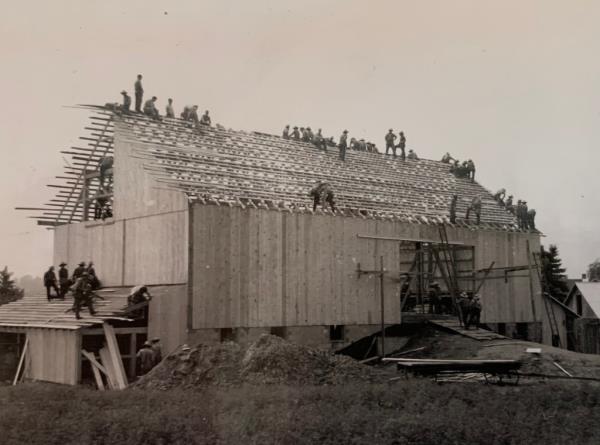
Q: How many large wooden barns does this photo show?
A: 1